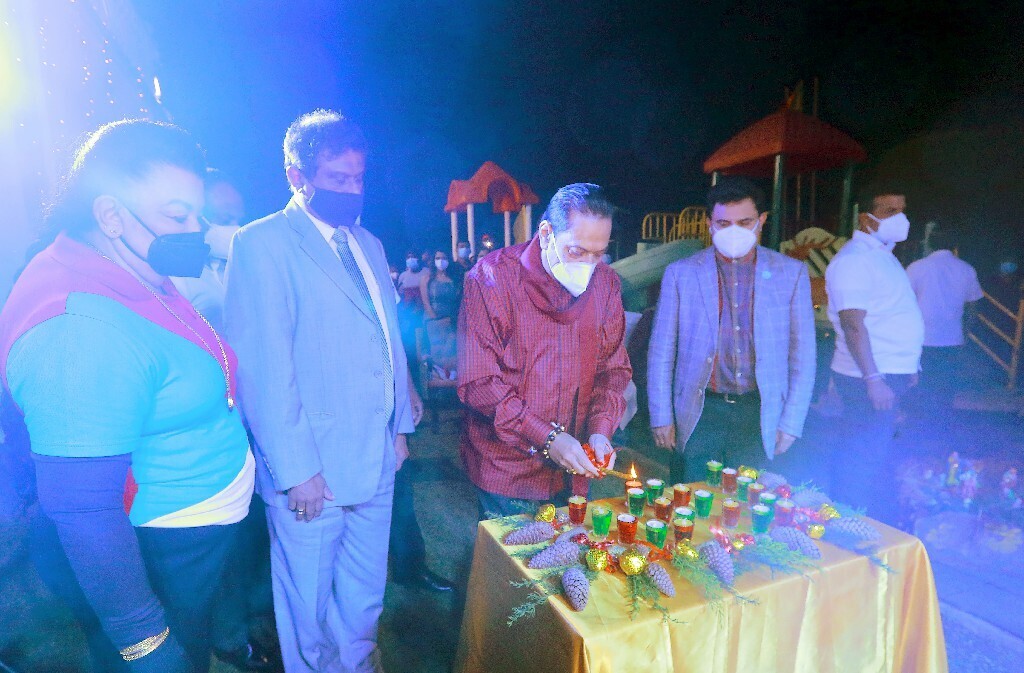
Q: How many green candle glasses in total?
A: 10